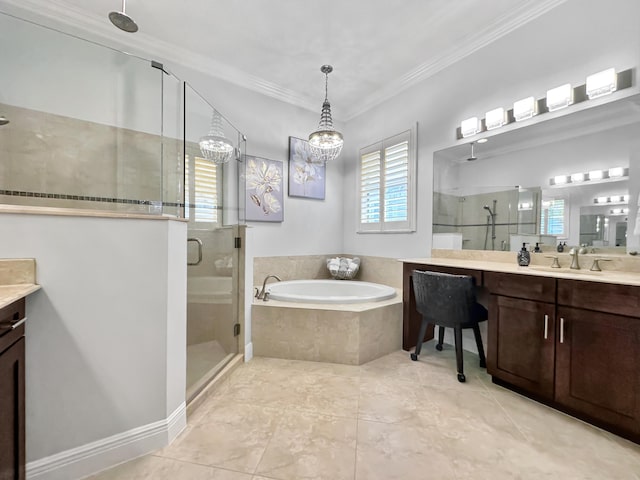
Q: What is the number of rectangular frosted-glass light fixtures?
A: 5